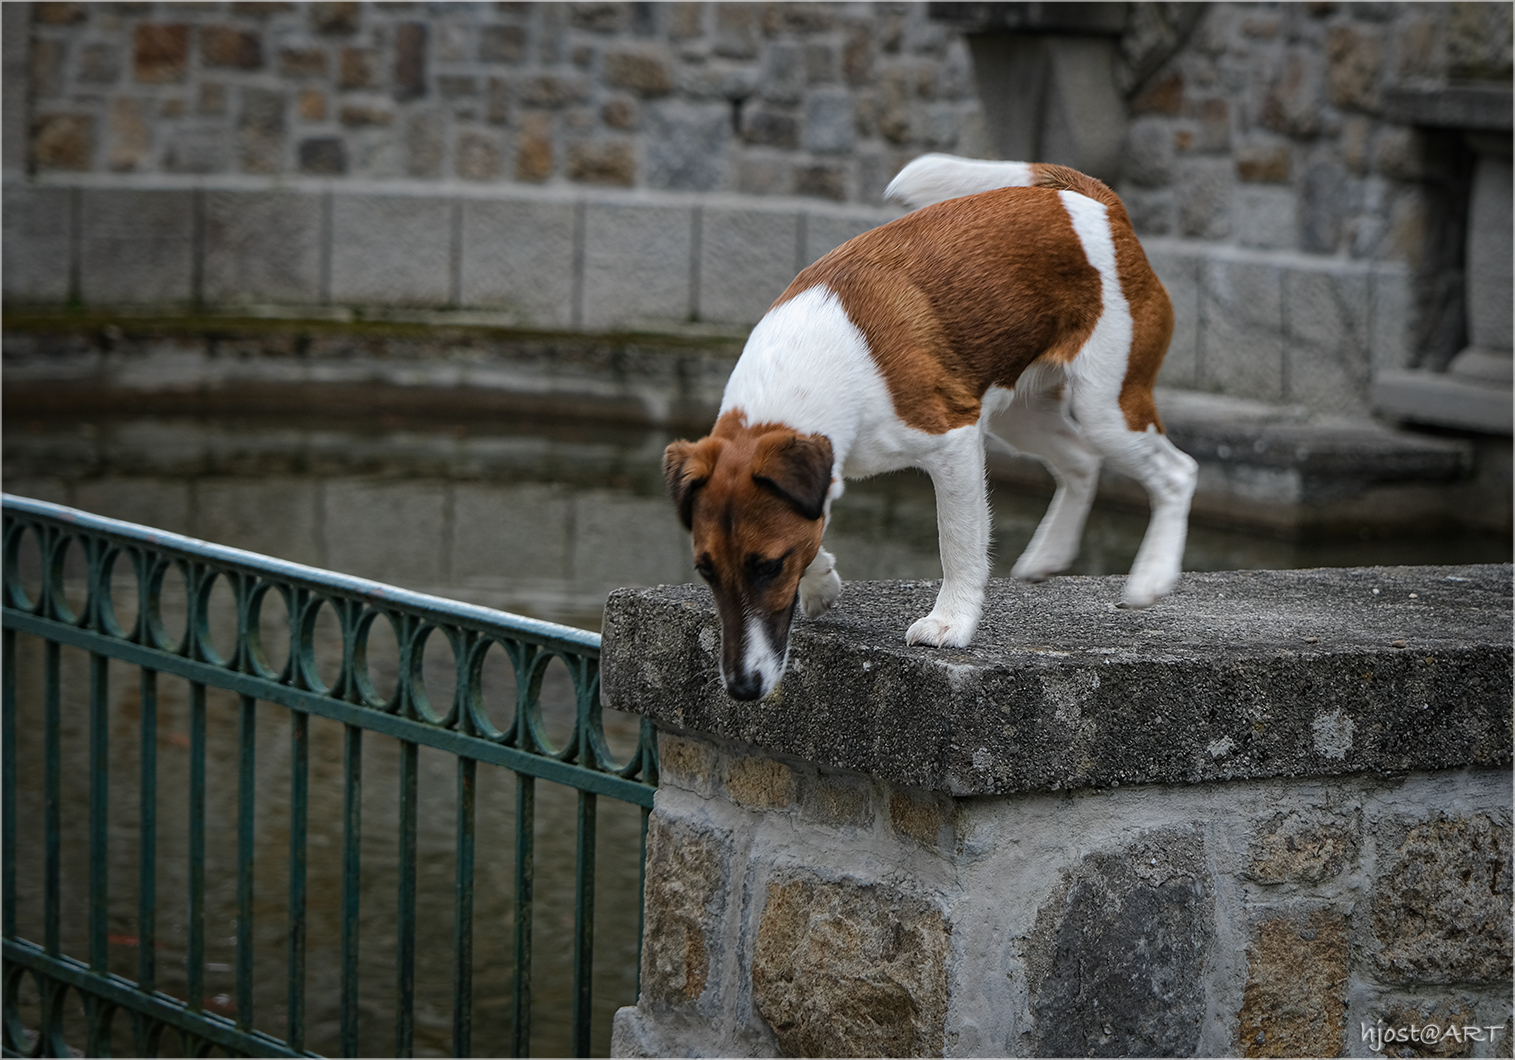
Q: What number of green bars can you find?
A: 13